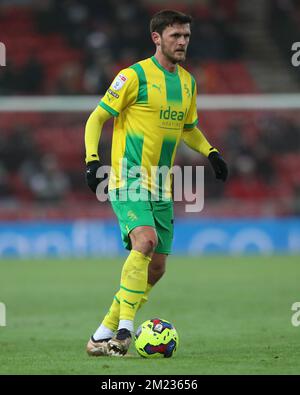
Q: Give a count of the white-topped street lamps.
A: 0